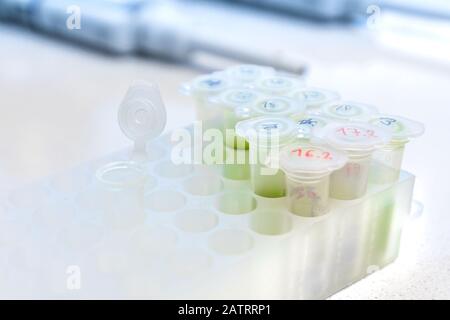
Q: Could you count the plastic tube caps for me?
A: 13